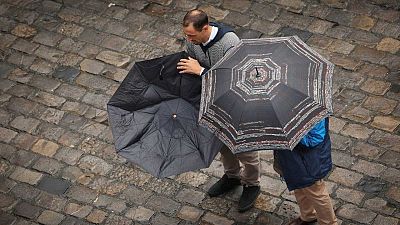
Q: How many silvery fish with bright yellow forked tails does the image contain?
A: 0